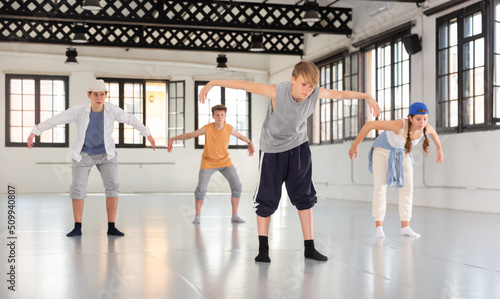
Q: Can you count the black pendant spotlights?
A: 6